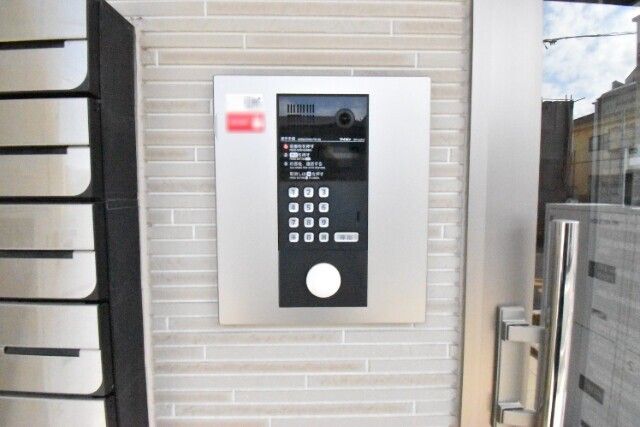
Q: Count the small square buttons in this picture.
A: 12